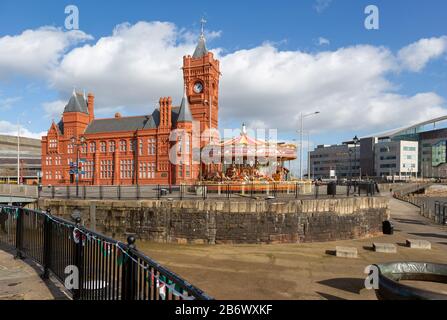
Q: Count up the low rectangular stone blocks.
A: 3